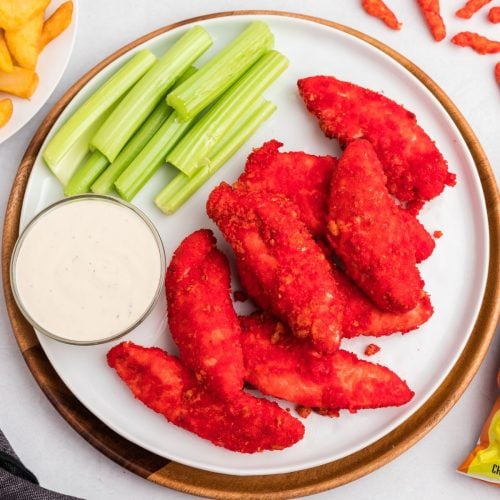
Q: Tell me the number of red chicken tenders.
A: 8